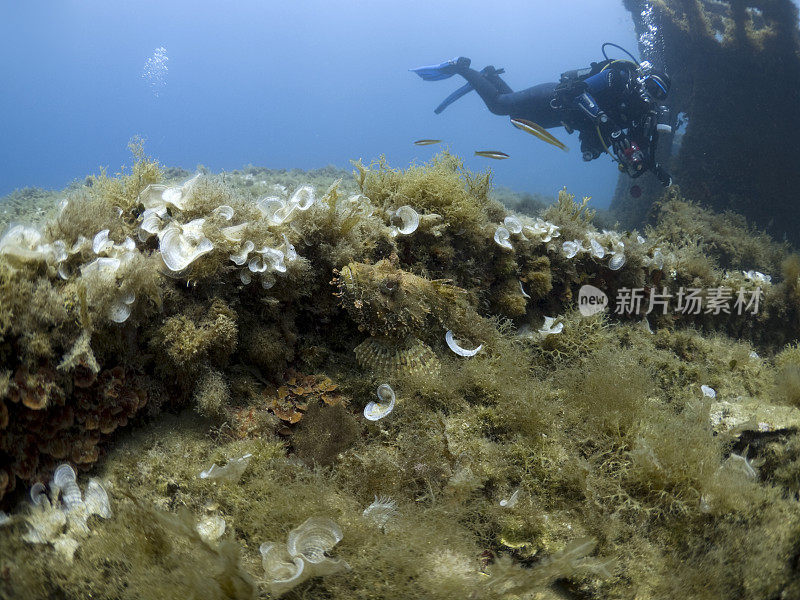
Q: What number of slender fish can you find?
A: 3